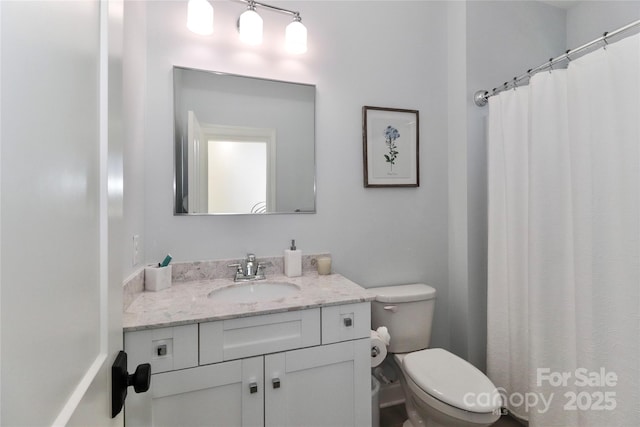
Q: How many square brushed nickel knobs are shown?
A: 4